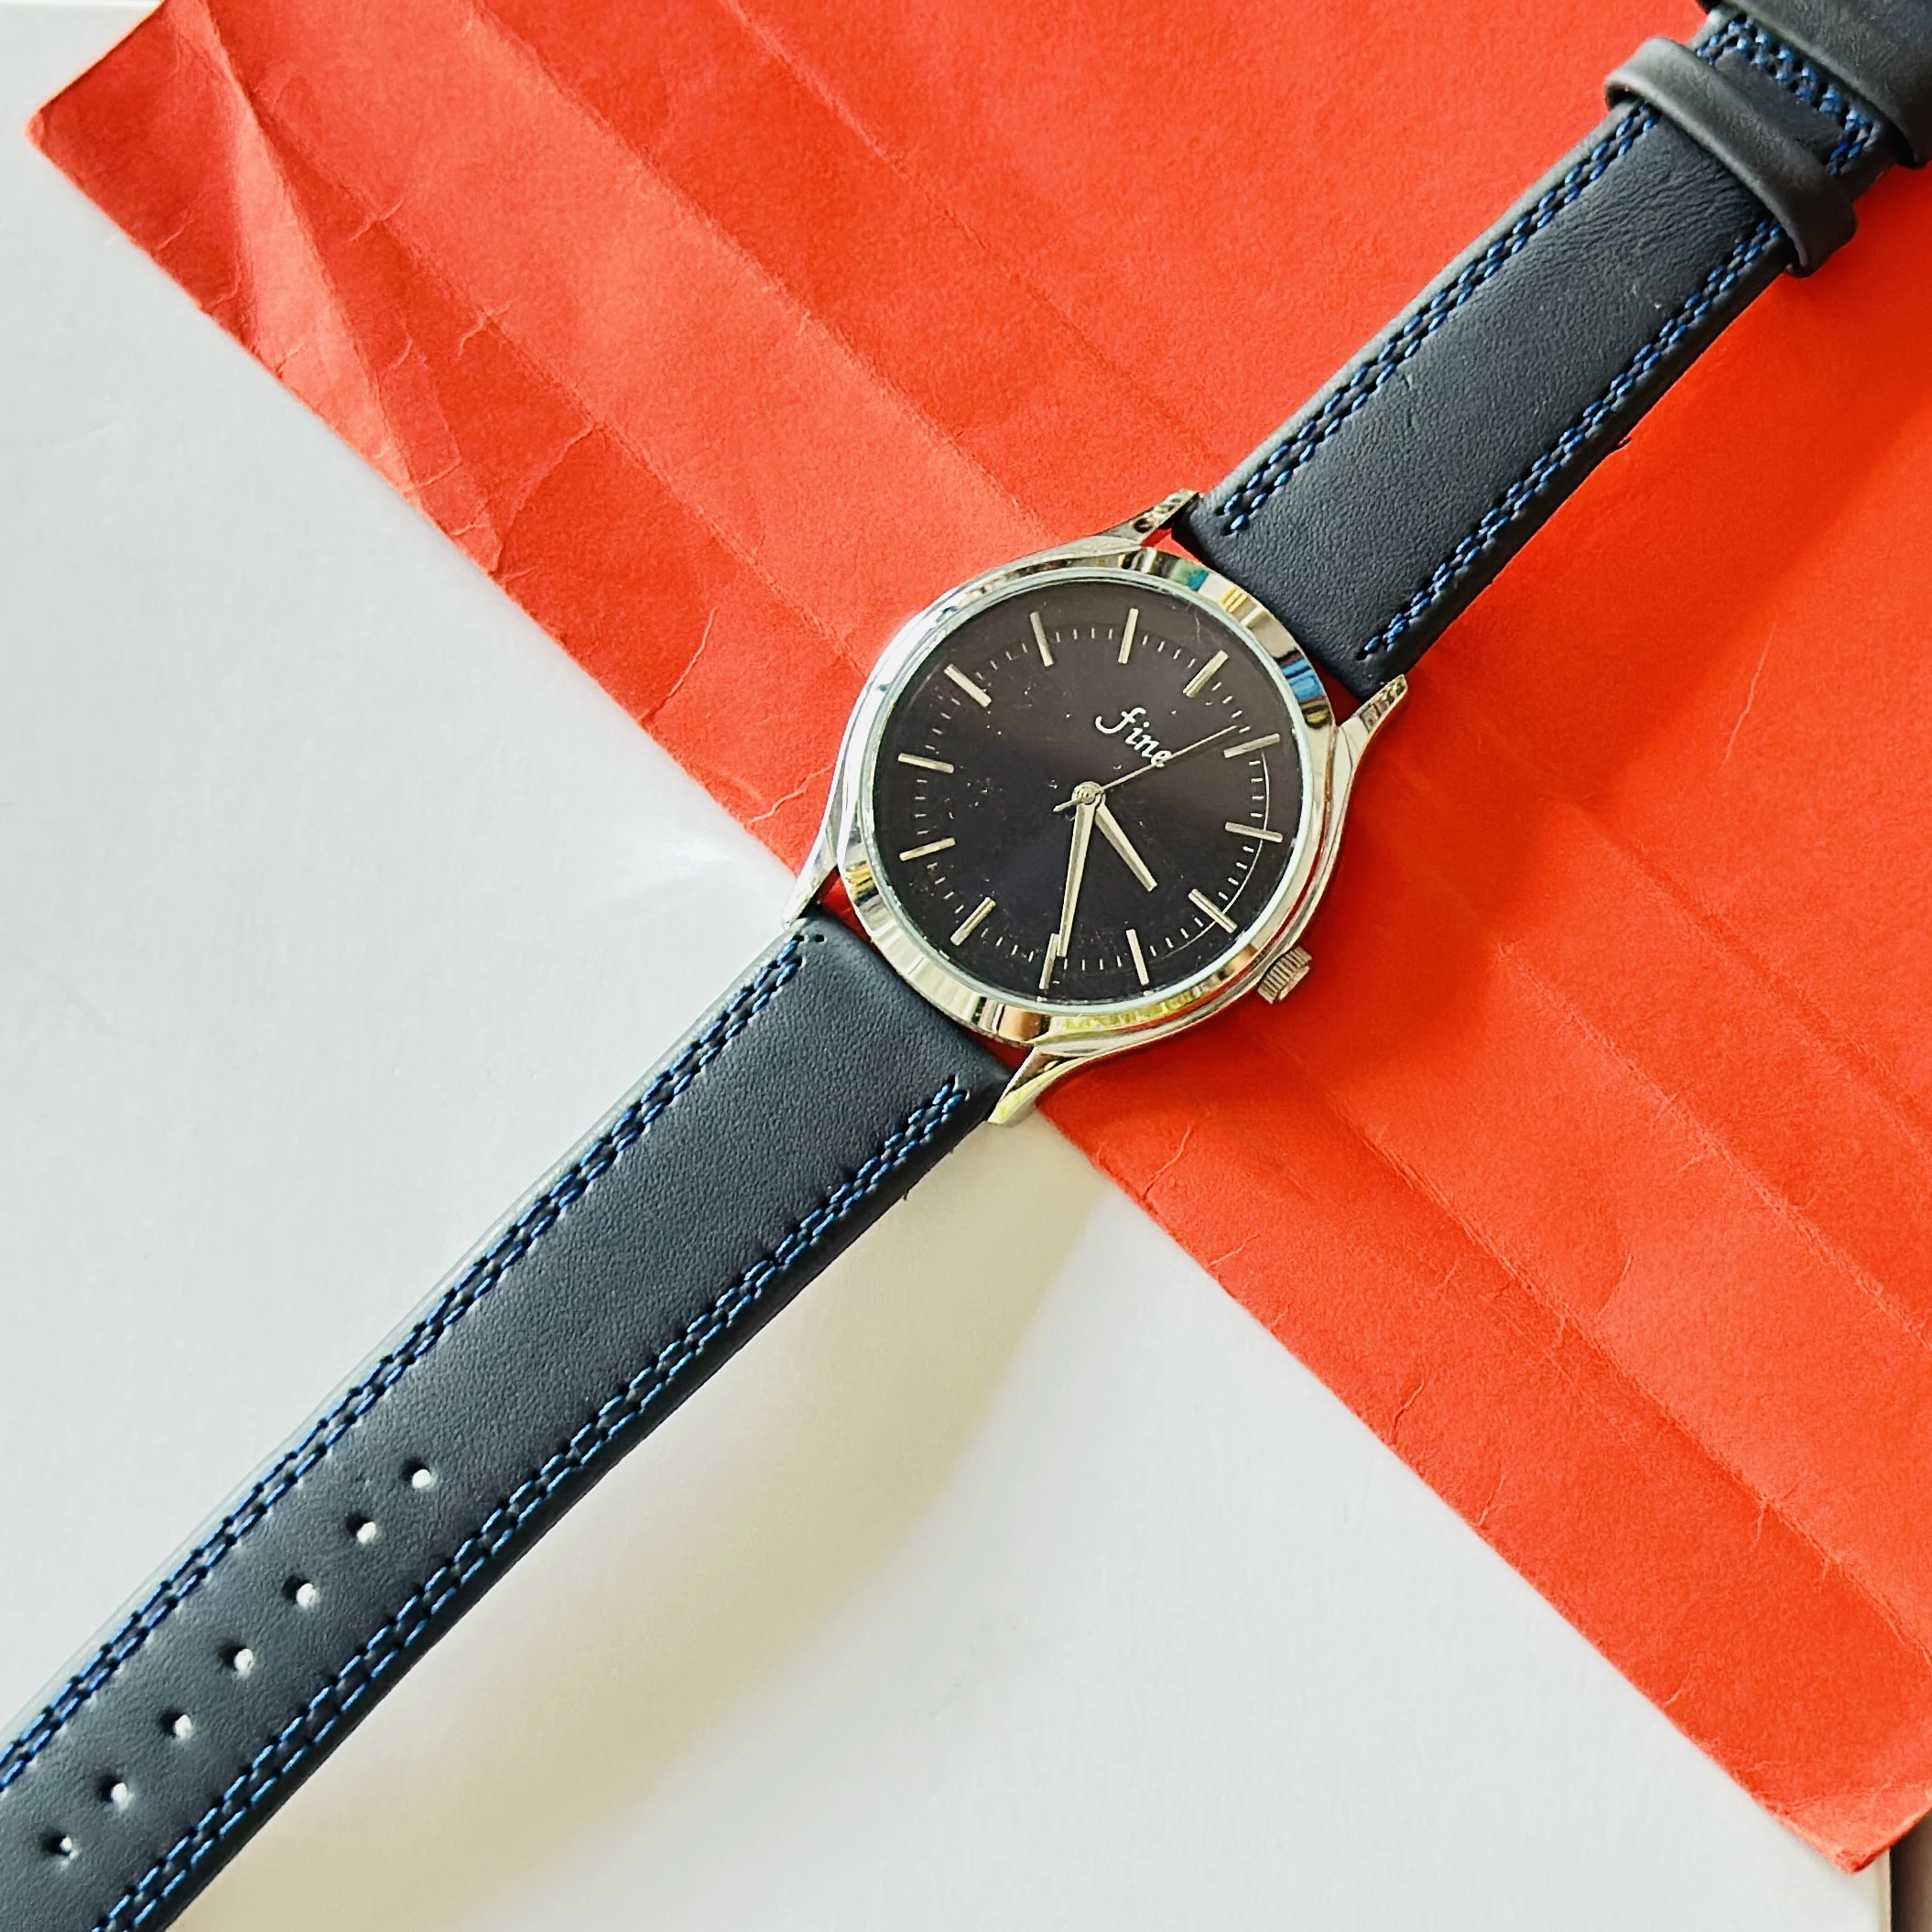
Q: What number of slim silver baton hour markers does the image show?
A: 12